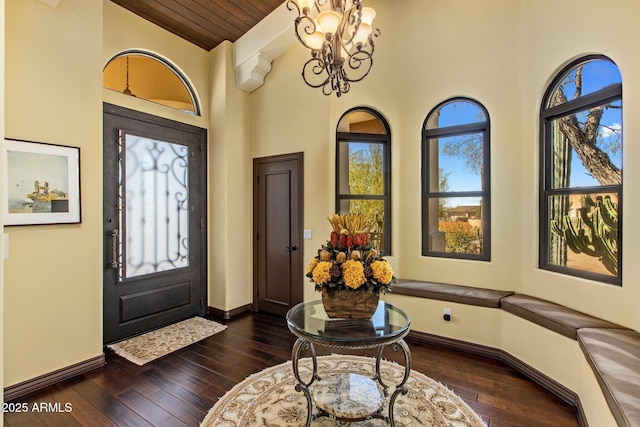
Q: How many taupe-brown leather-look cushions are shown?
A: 3